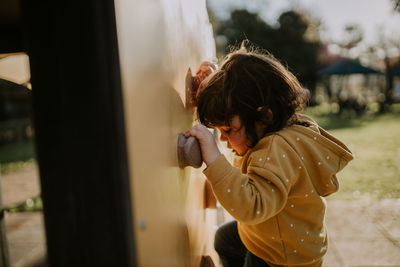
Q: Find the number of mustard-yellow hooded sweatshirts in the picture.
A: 1